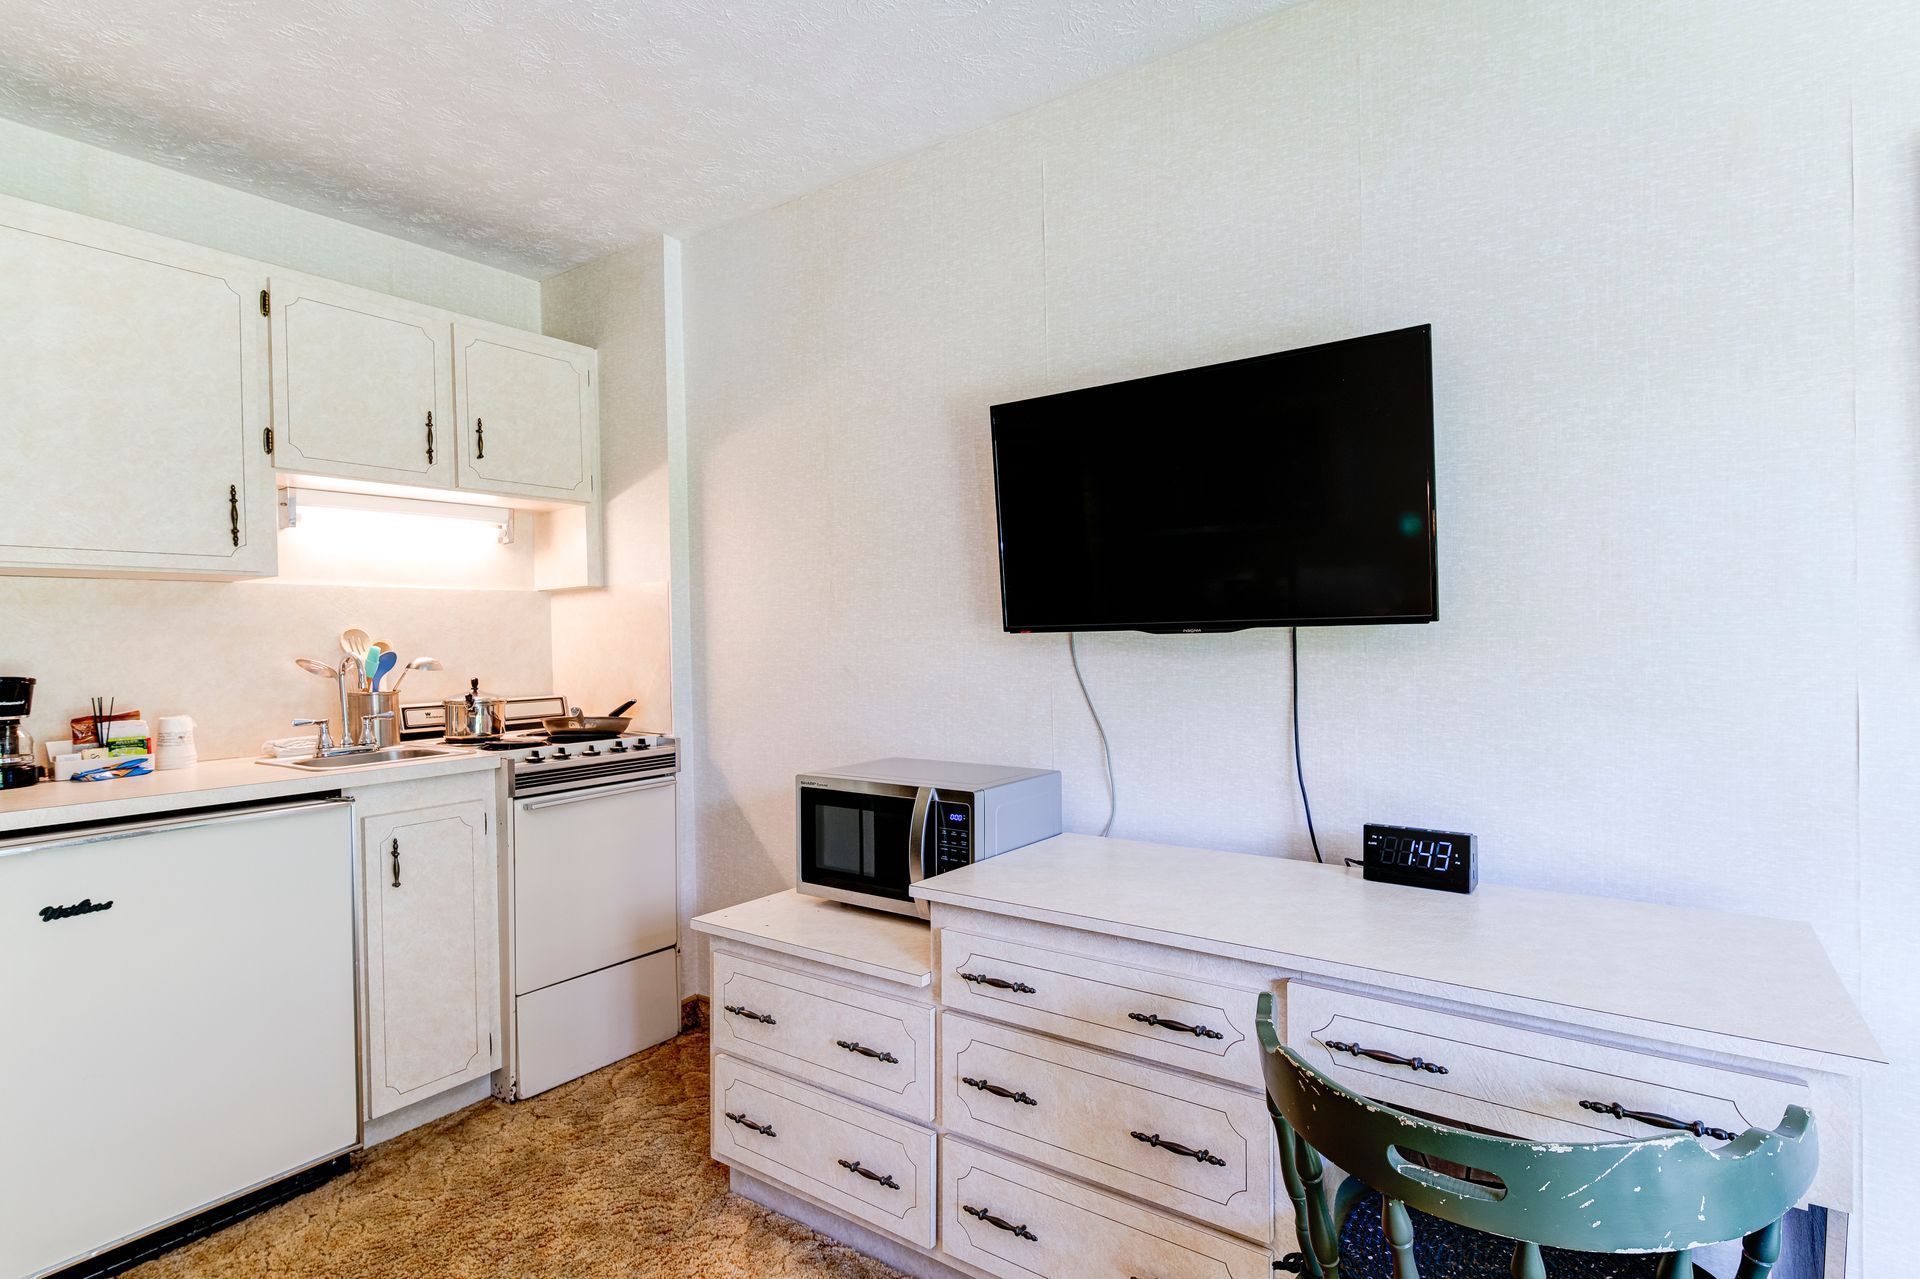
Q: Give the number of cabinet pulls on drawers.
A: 11